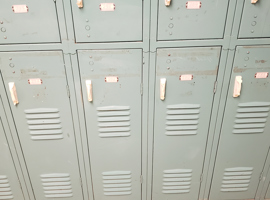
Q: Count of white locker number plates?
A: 7